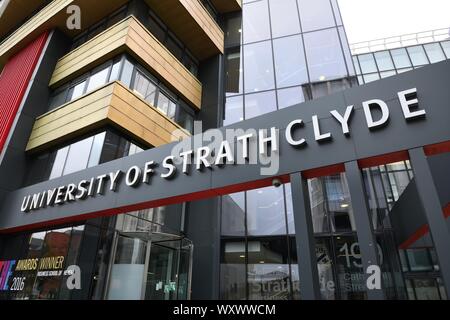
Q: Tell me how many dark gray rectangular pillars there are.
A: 3